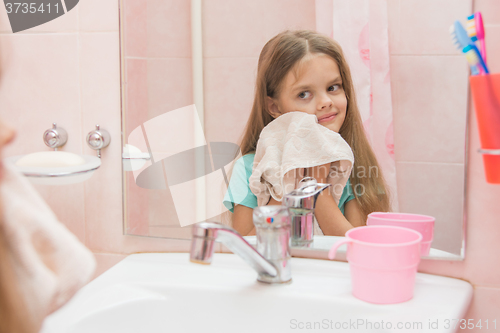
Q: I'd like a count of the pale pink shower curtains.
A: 1